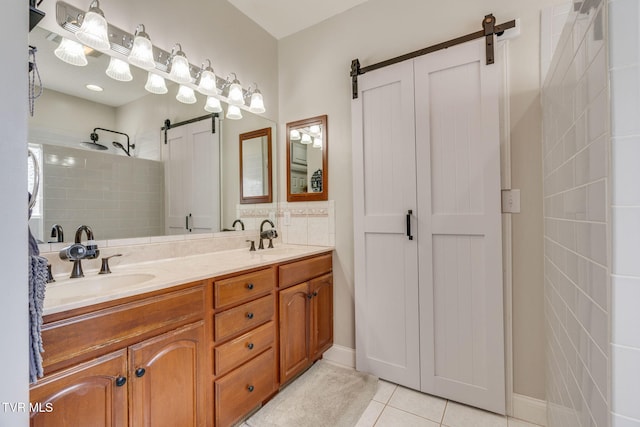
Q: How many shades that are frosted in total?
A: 6